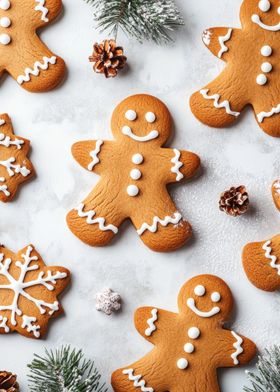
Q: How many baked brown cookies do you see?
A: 7